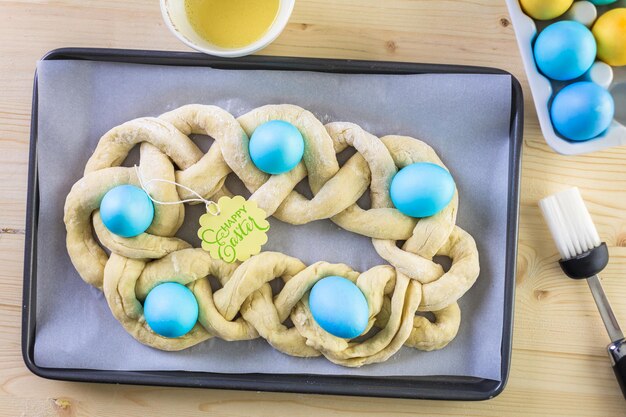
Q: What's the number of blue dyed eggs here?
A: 7